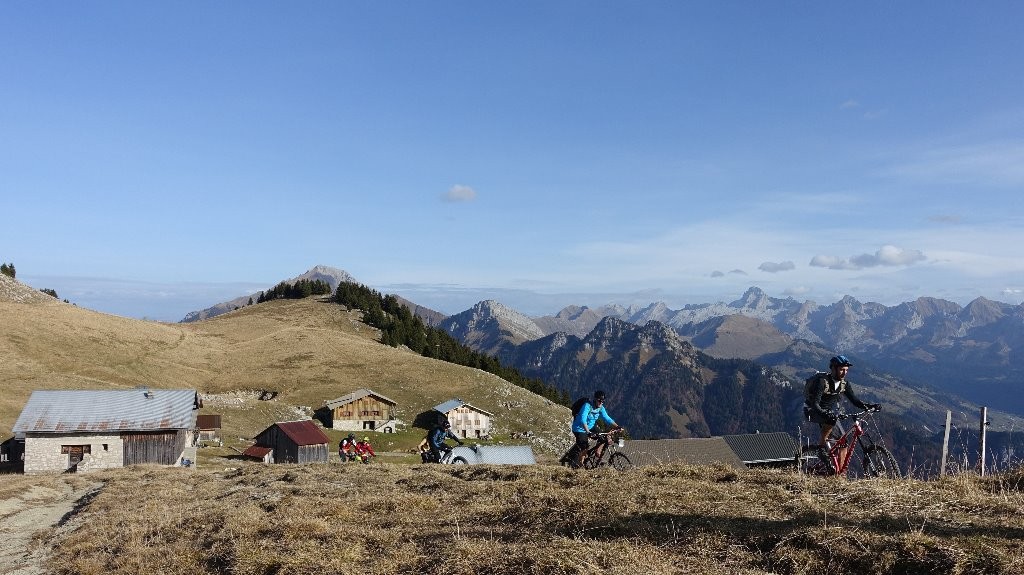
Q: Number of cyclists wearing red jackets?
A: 2